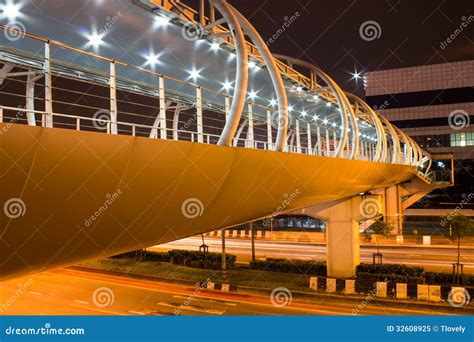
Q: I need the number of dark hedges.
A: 3